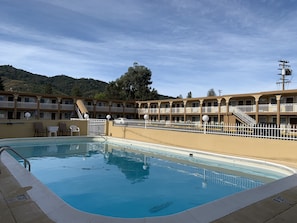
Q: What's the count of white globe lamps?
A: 5